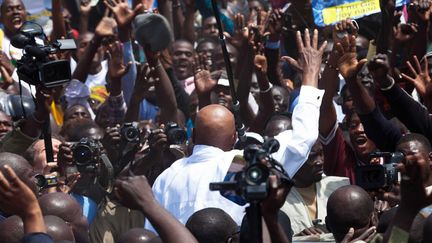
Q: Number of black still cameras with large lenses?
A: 3